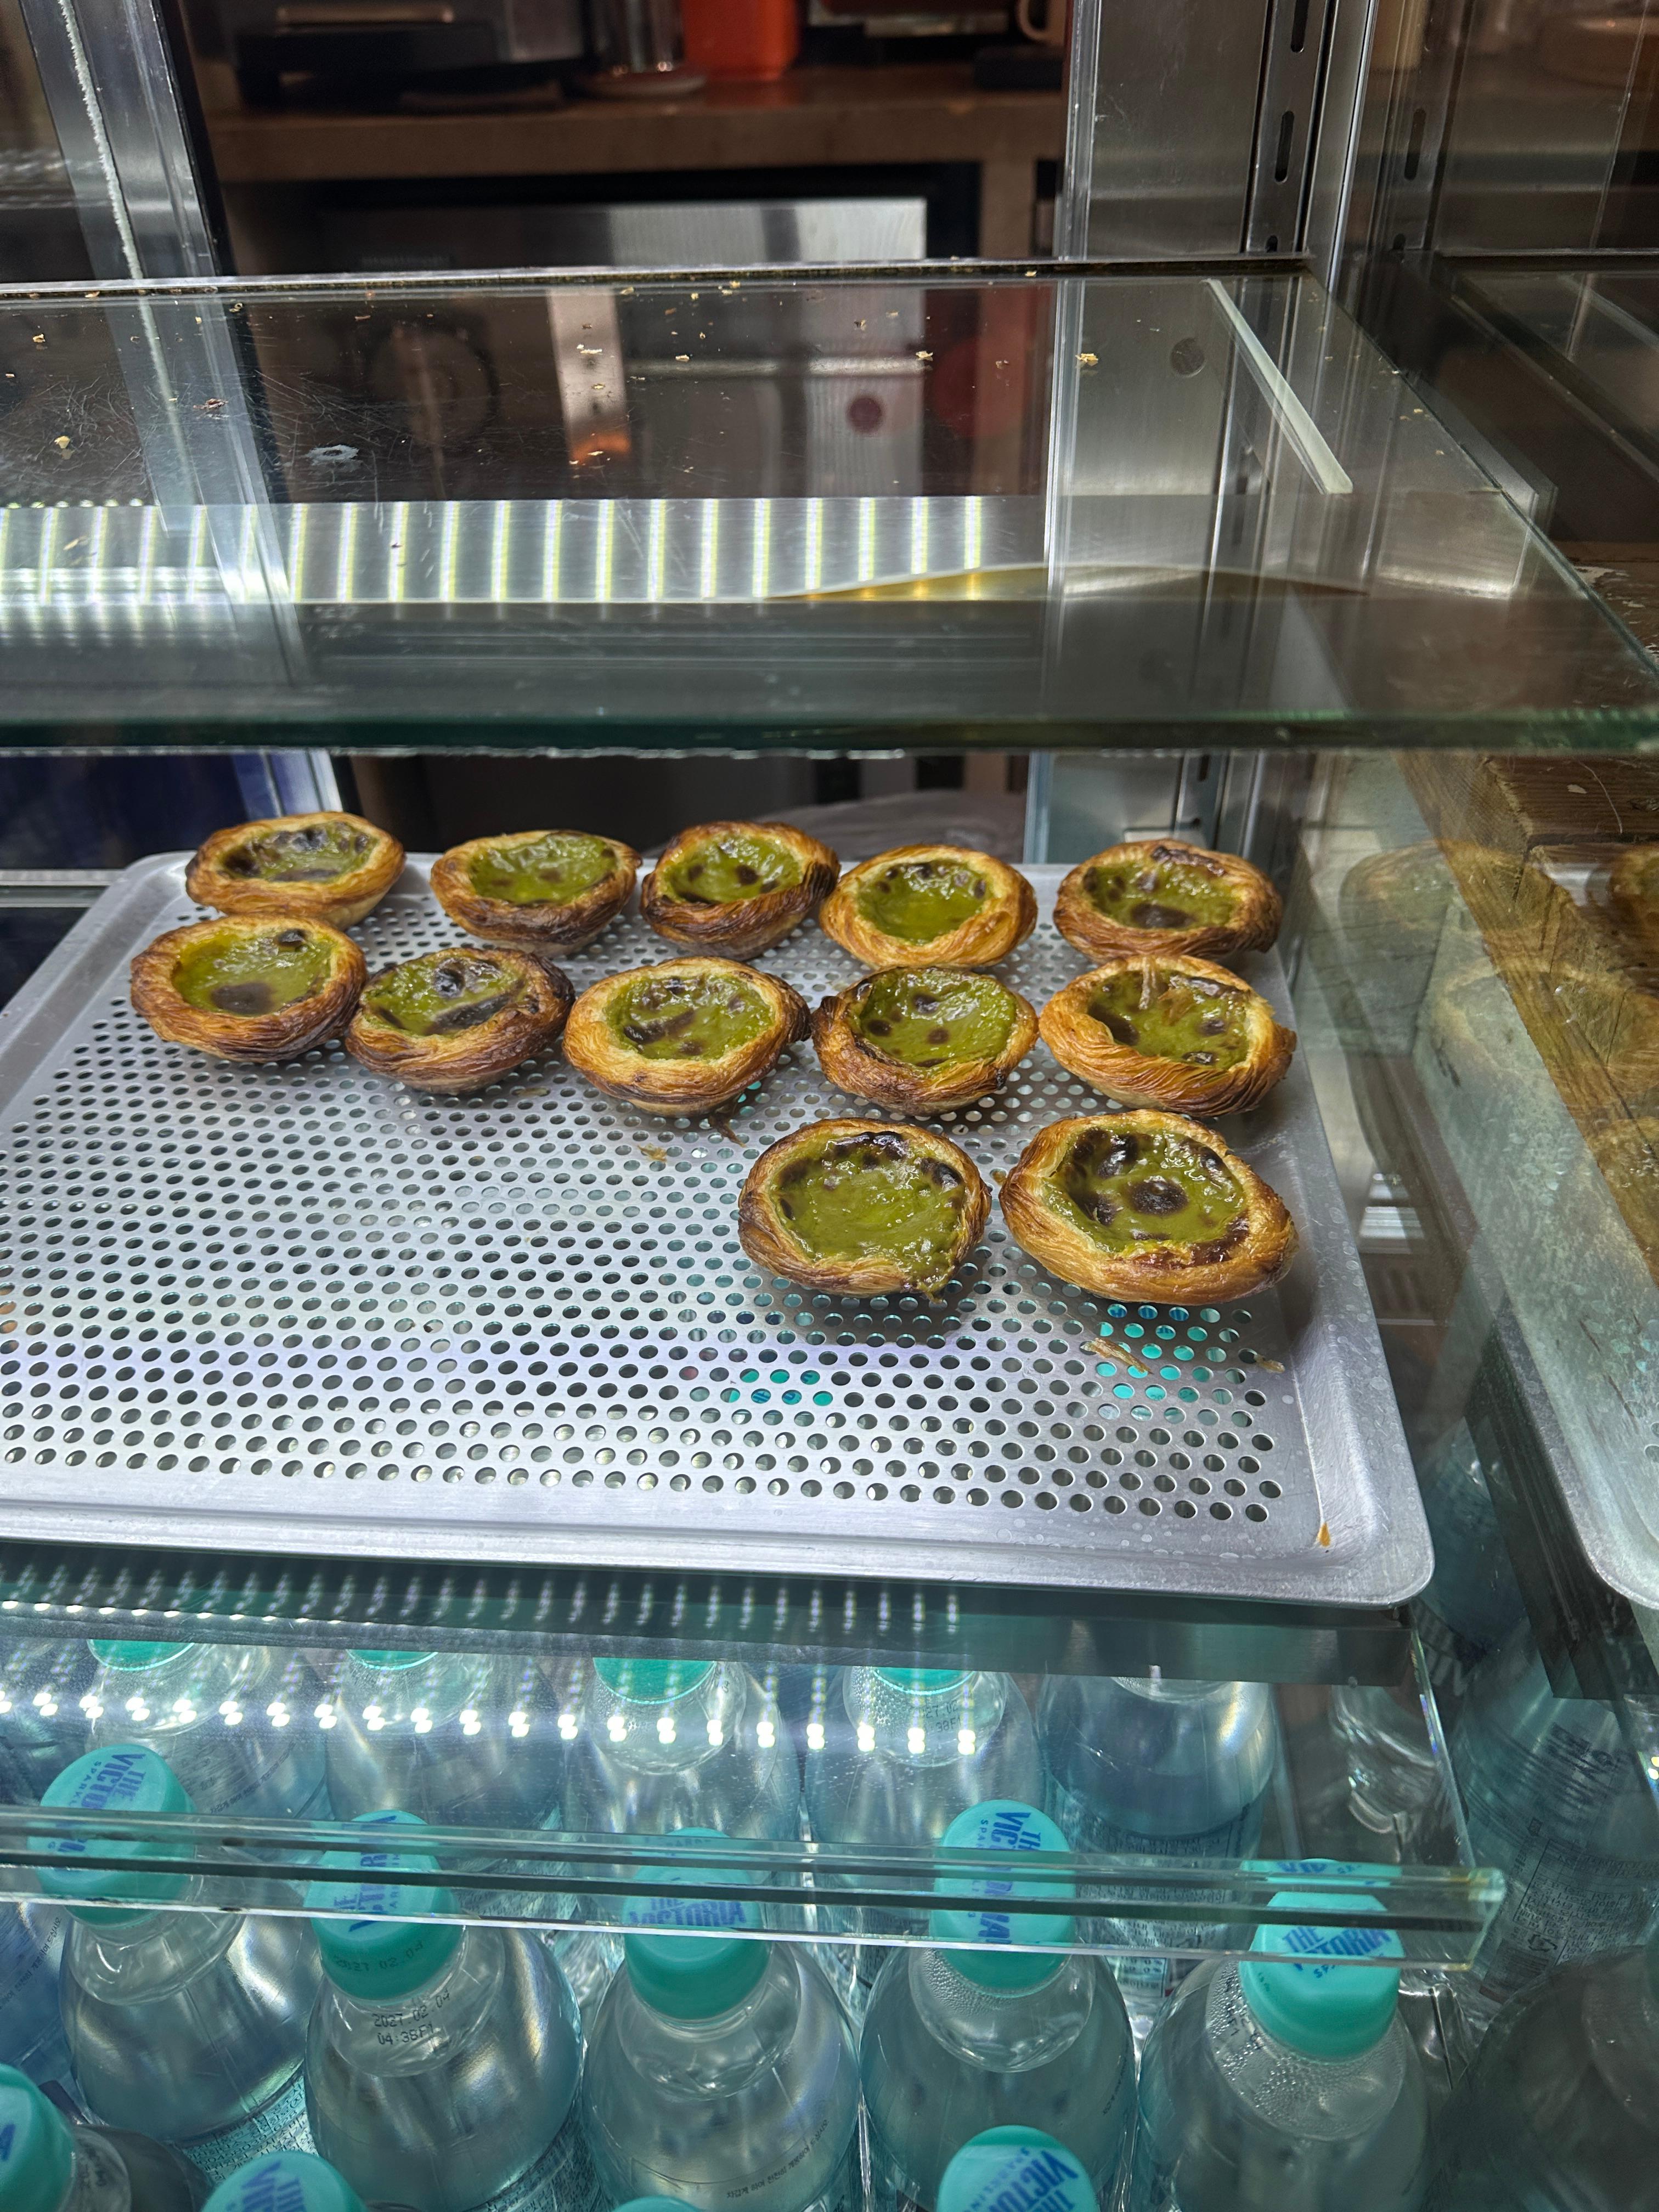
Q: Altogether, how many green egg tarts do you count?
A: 12